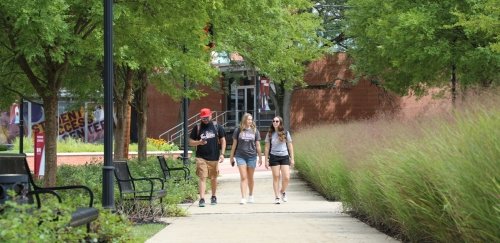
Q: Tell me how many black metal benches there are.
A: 3